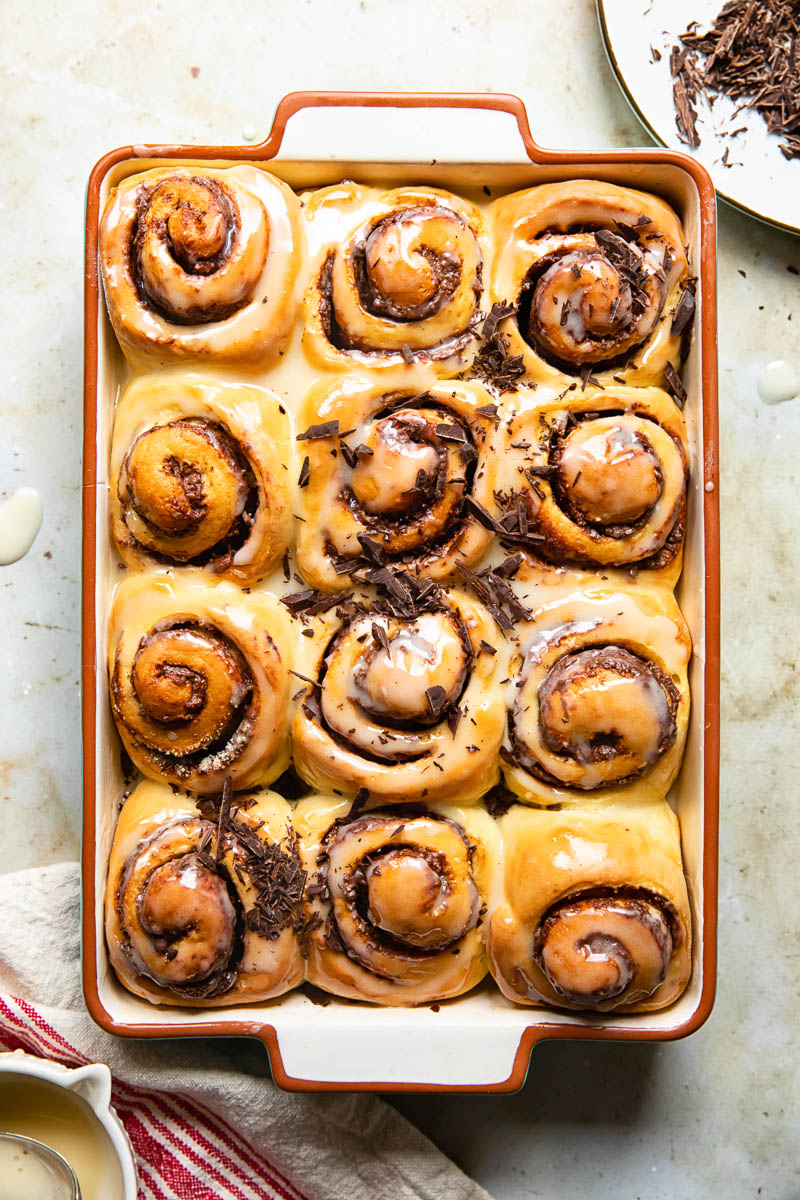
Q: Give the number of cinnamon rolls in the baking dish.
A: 12